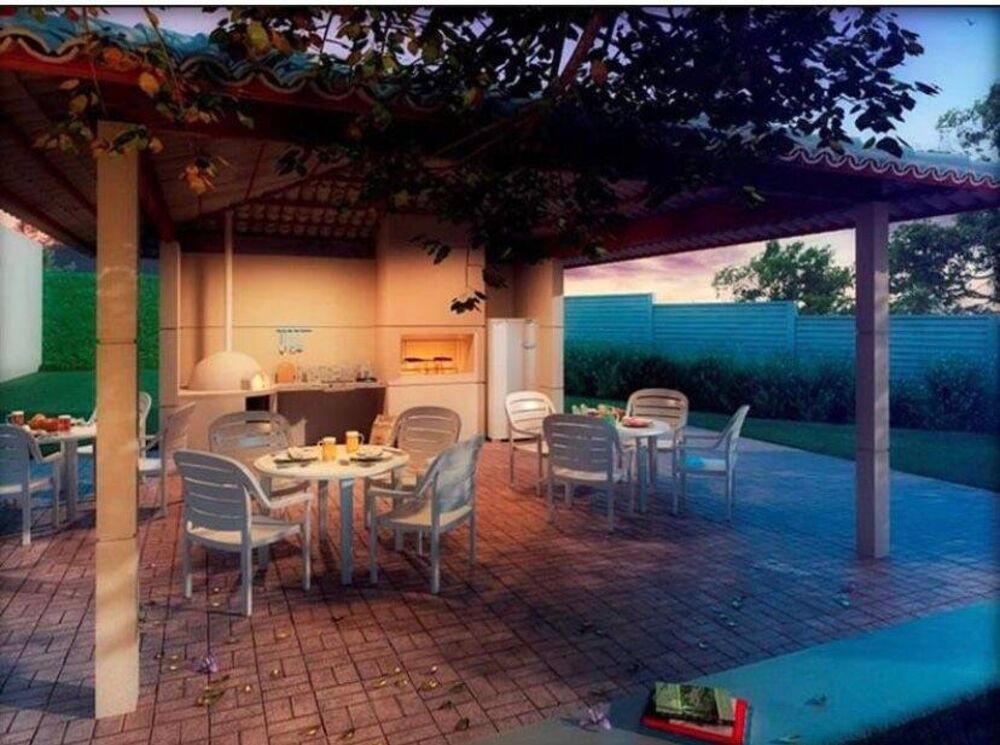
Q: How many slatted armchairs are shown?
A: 11